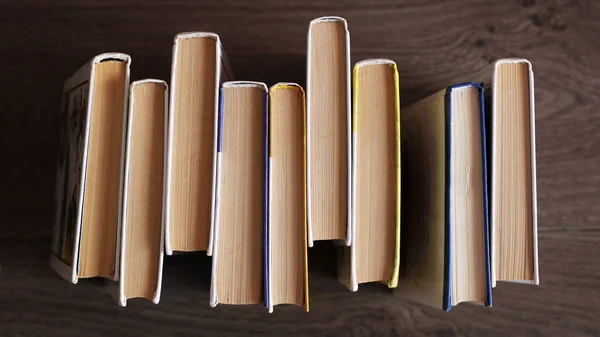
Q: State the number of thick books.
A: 9